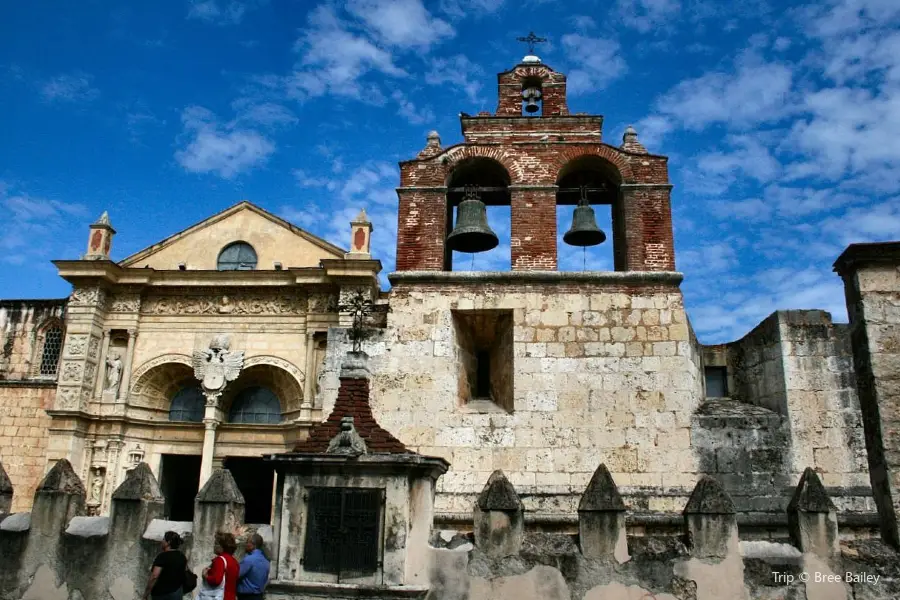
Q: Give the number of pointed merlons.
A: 8